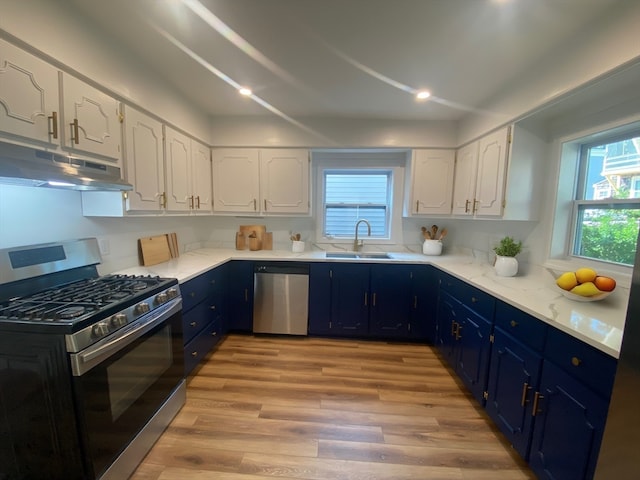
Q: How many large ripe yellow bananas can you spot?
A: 0